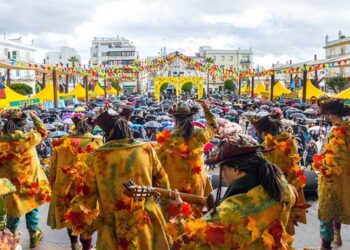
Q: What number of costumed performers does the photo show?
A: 7